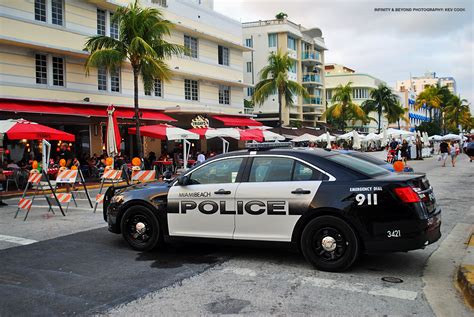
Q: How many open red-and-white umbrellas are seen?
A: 4